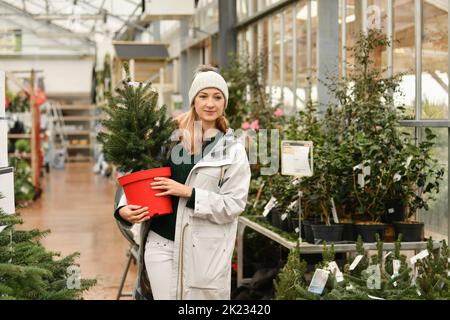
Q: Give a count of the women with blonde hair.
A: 1